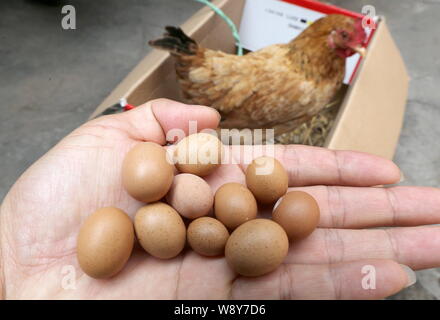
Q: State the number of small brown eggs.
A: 10